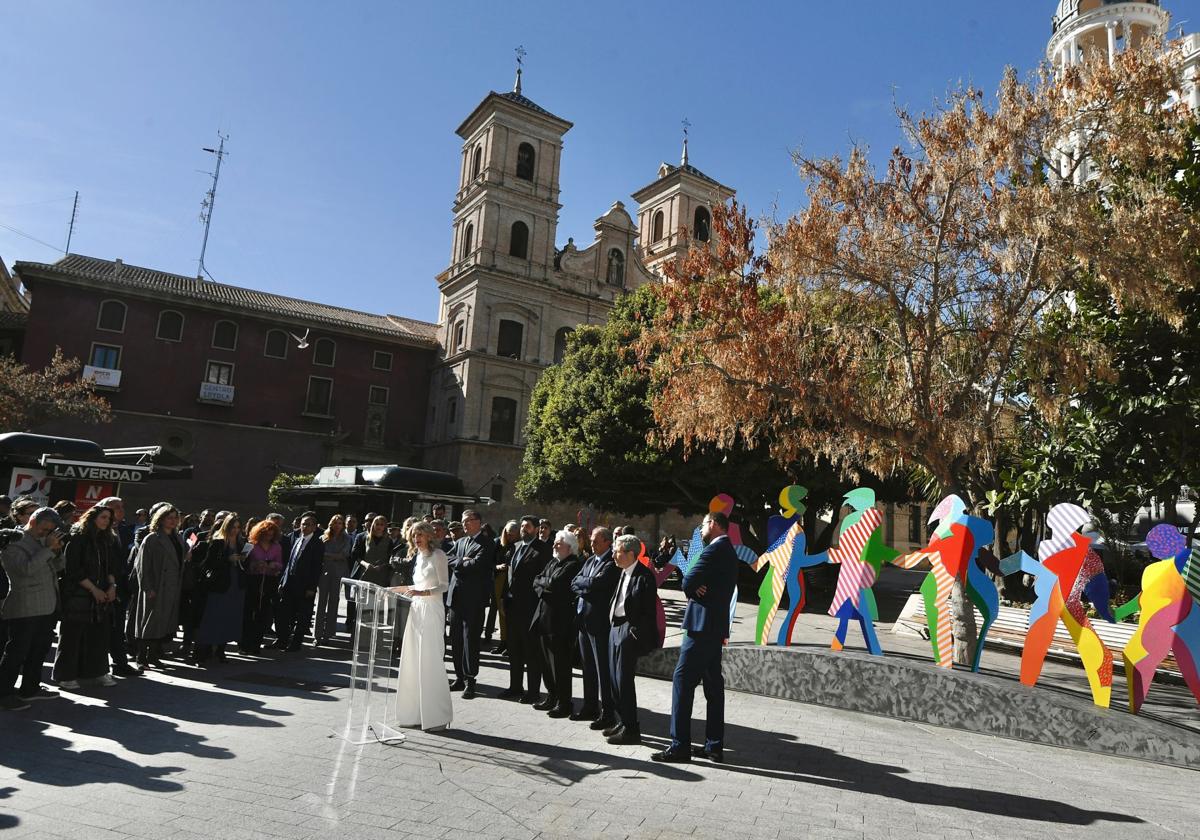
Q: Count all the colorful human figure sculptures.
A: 7